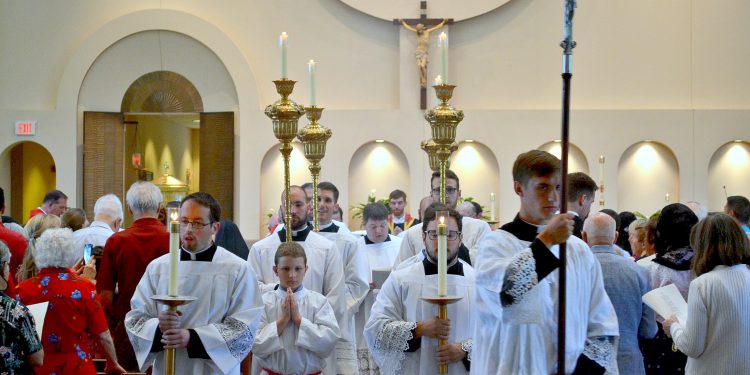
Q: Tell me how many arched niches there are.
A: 6